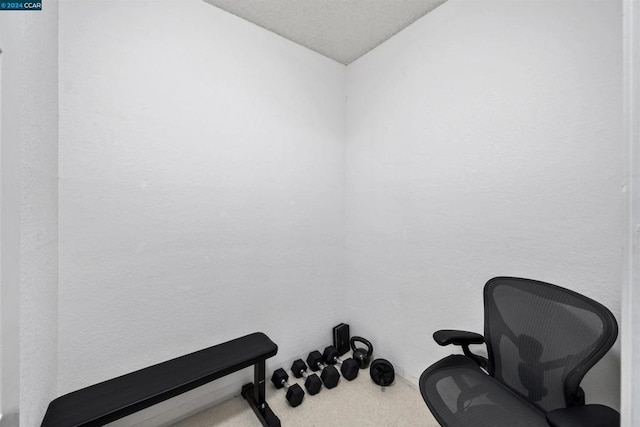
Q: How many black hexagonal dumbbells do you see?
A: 4